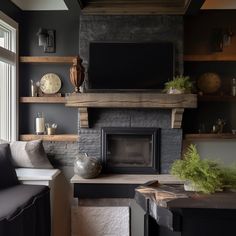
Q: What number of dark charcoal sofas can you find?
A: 1